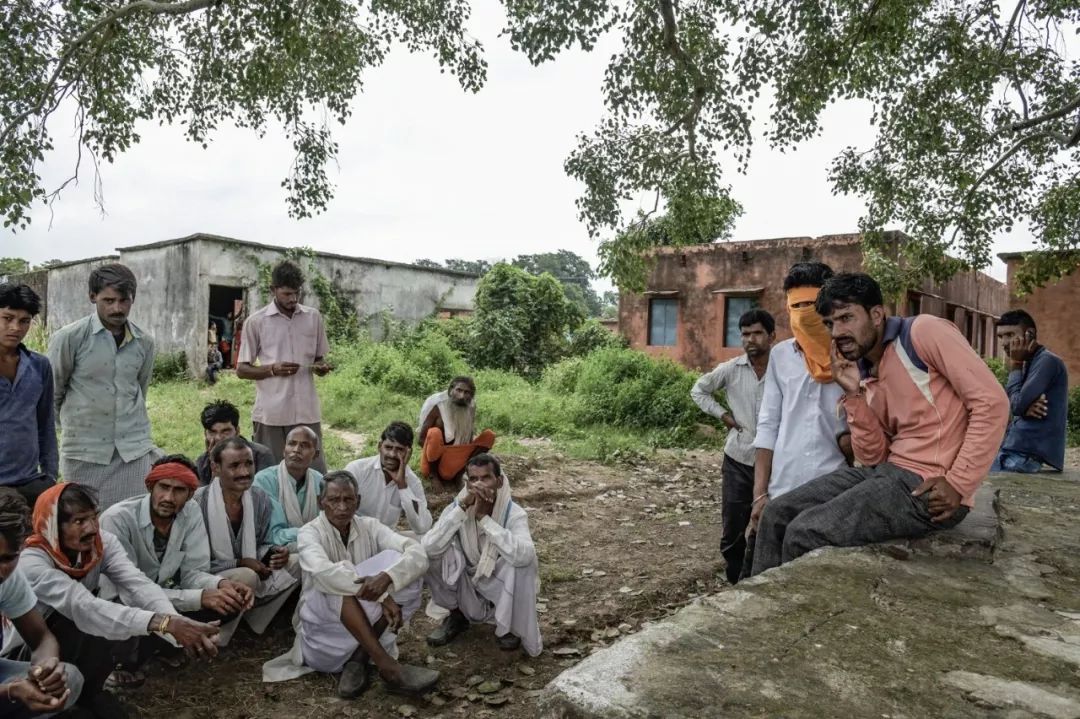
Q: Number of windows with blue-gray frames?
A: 2